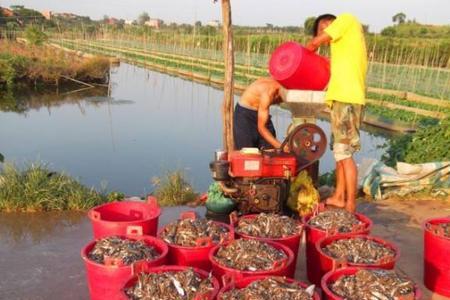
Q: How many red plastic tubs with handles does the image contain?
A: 12